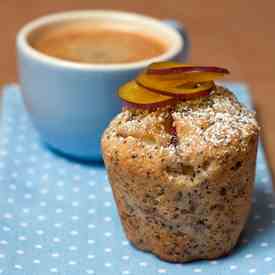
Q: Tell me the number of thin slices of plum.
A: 3